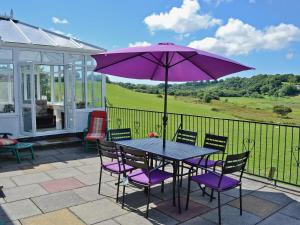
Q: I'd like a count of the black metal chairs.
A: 6